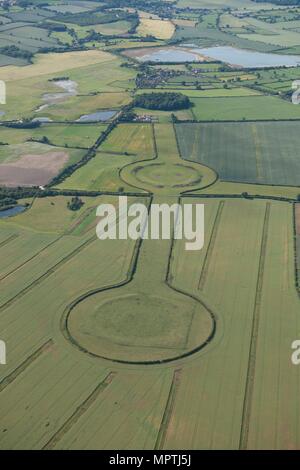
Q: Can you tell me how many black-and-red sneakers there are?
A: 0